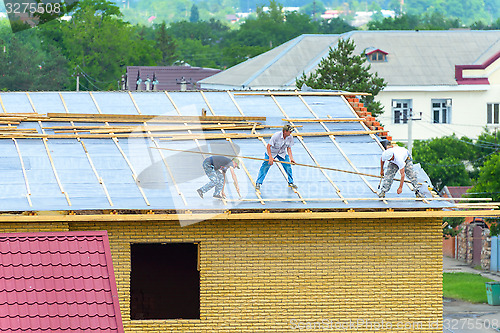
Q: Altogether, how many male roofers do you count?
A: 3